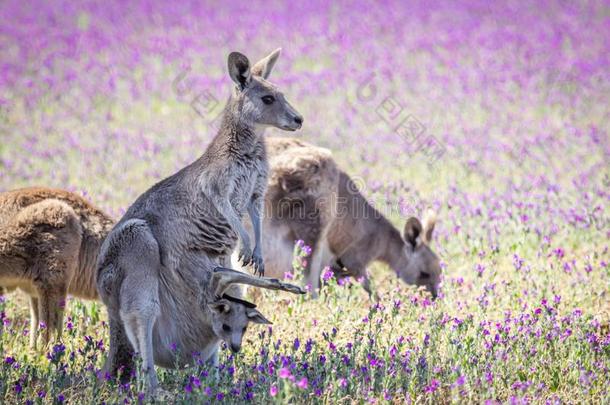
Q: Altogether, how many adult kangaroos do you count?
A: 3